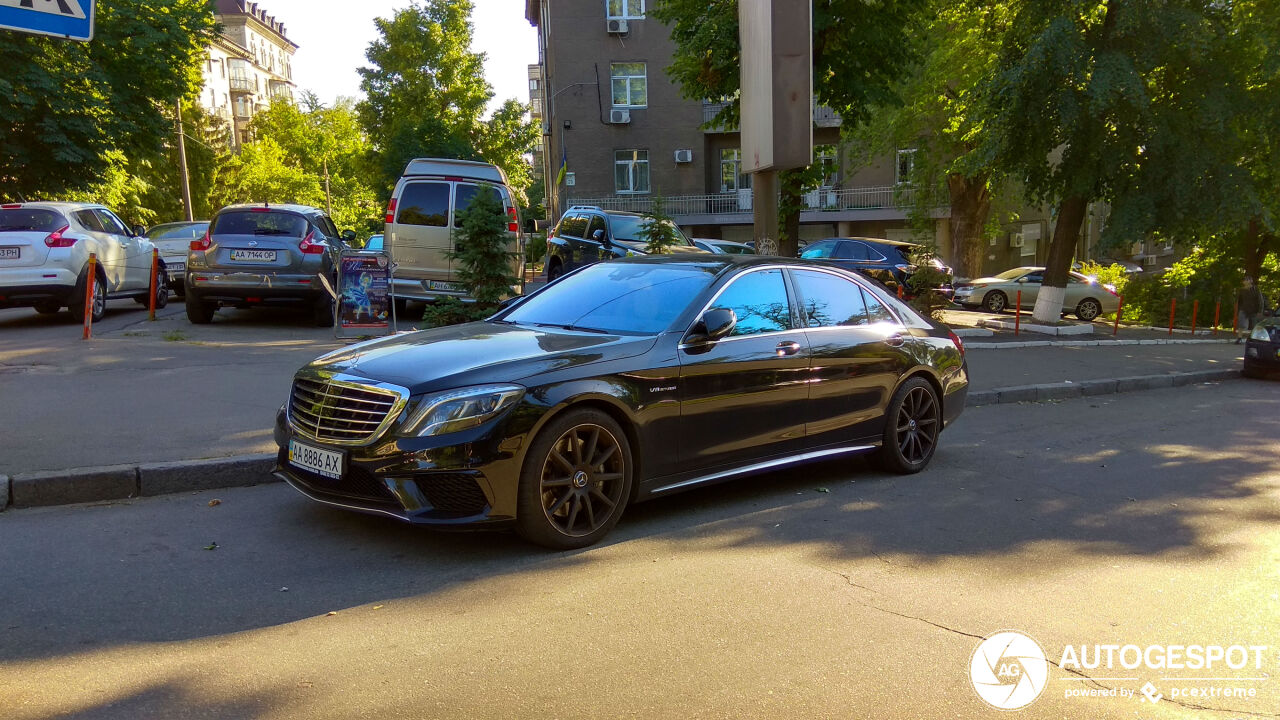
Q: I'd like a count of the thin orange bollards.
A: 9